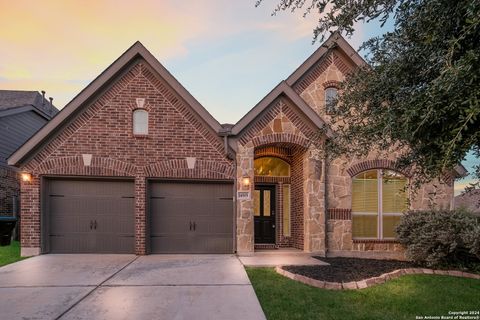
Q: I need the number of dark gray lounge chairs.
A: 0